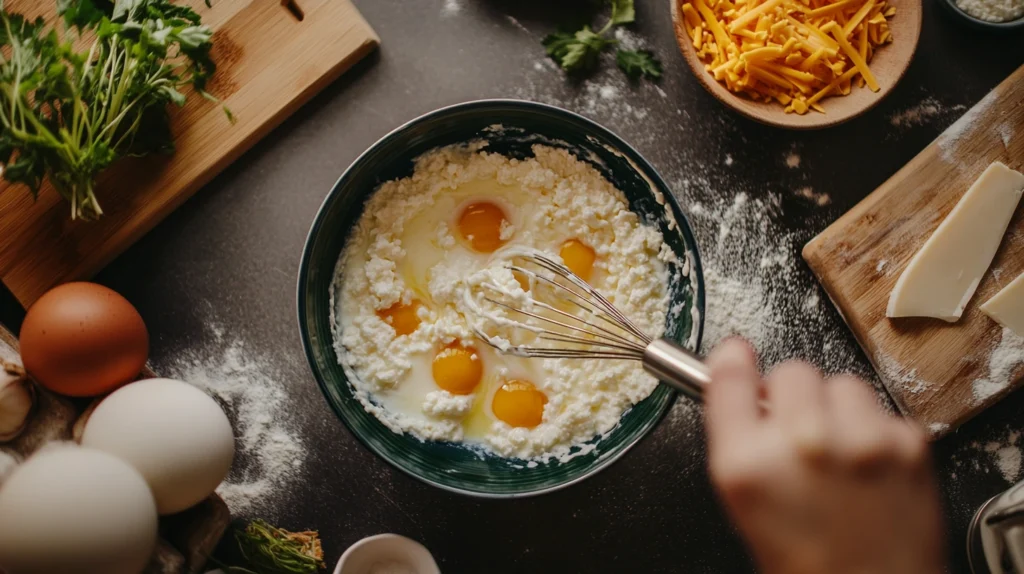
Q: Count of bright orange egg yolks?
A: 5